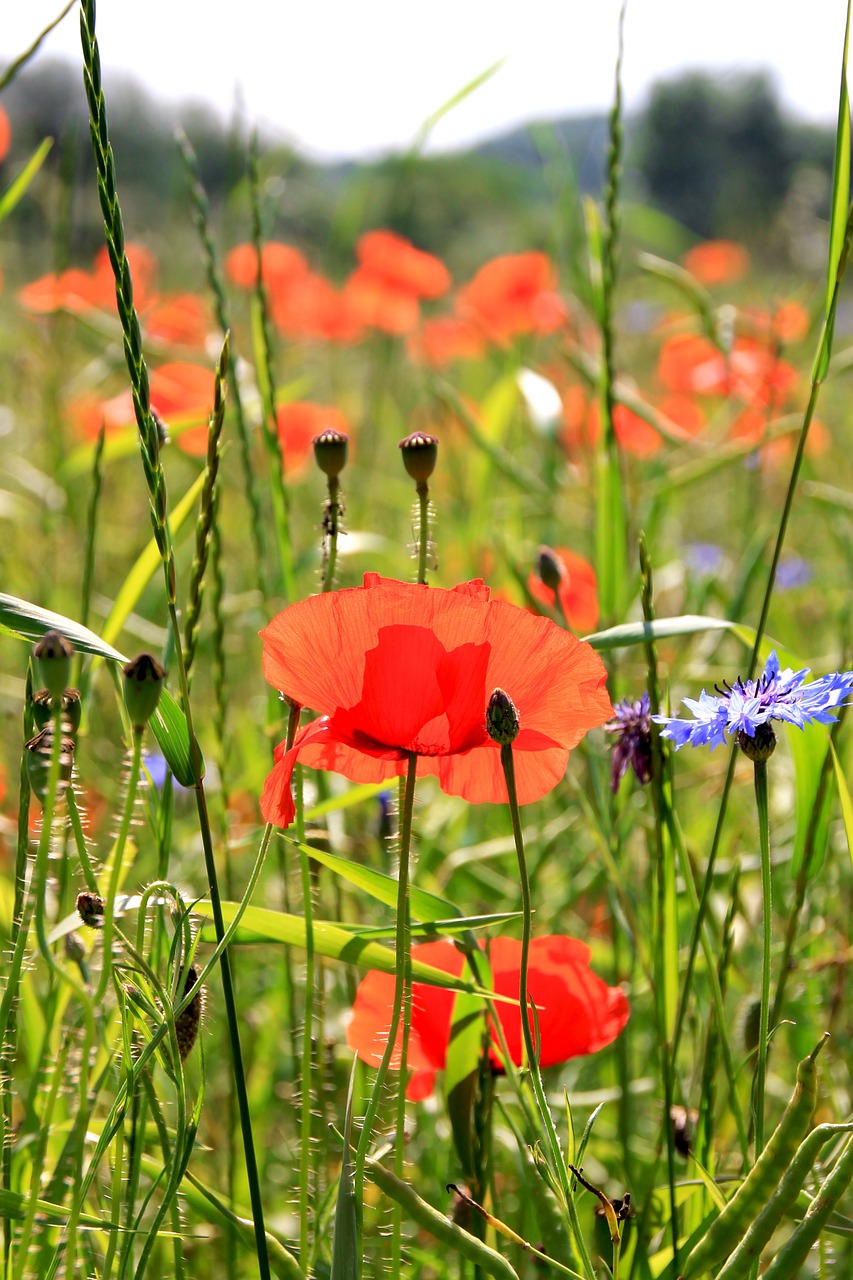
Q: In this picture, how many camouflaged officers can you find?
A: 0